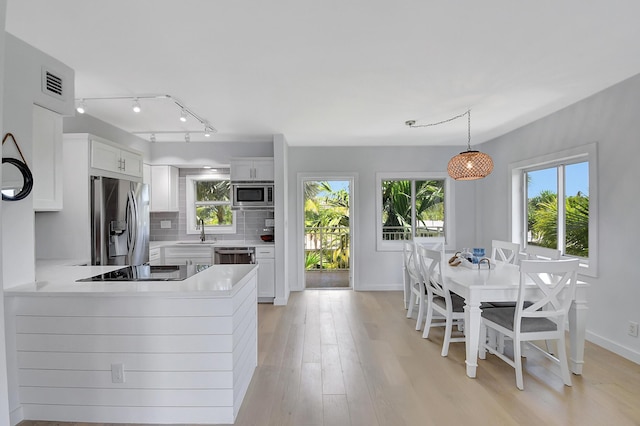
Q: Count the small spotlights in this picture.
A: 6